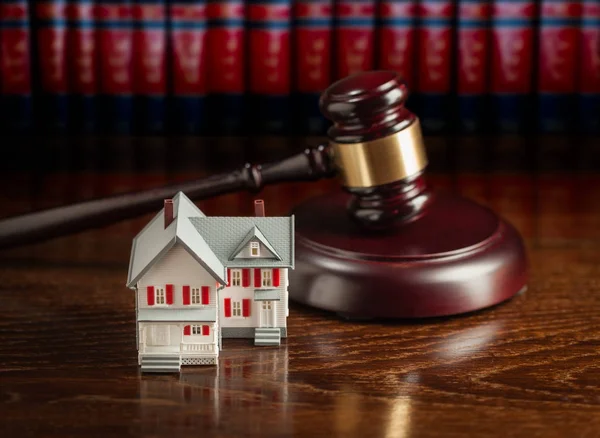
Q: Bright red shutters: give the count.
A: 12